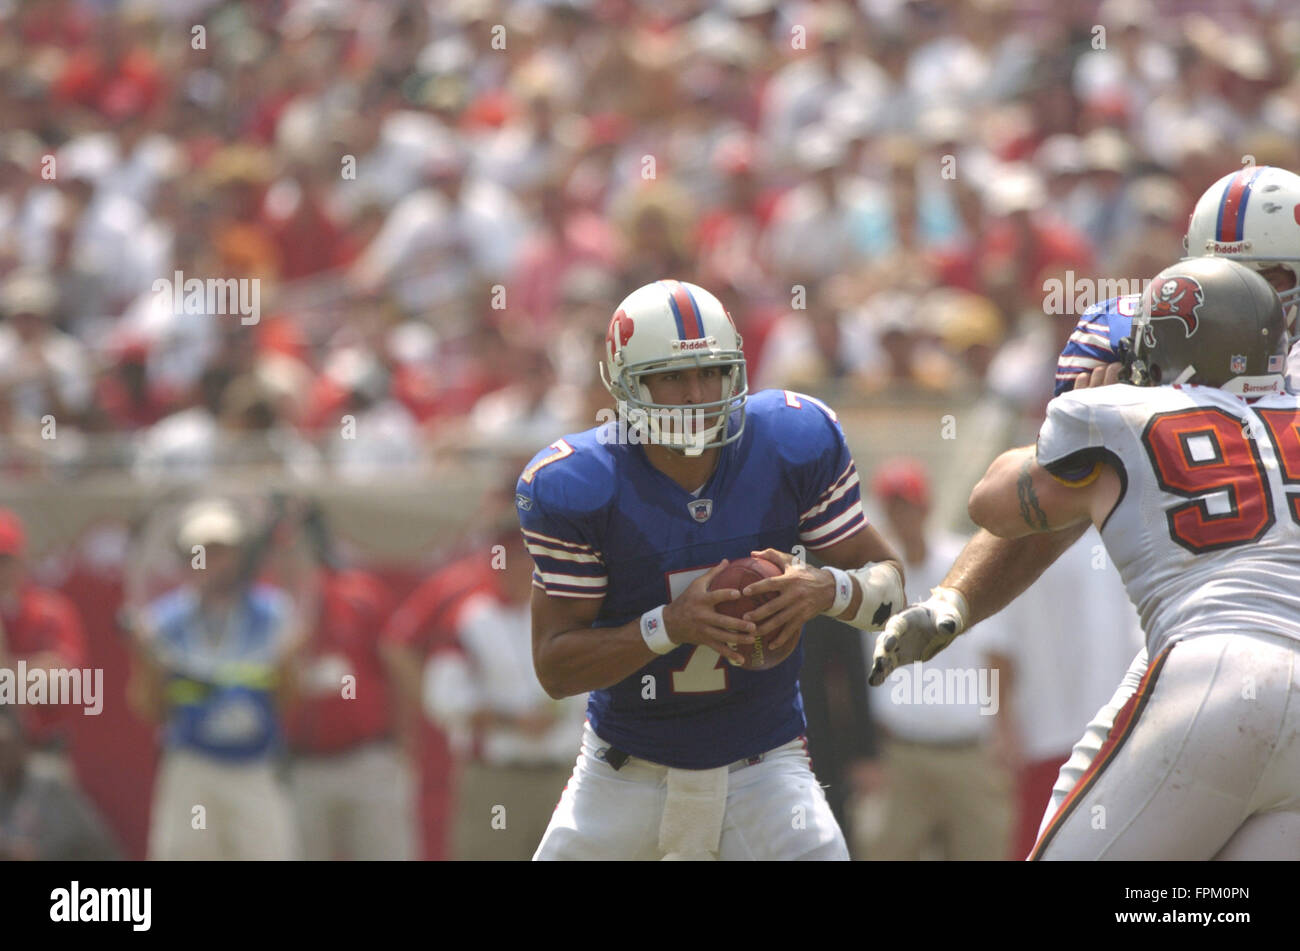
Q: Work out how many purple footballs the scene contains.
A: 0